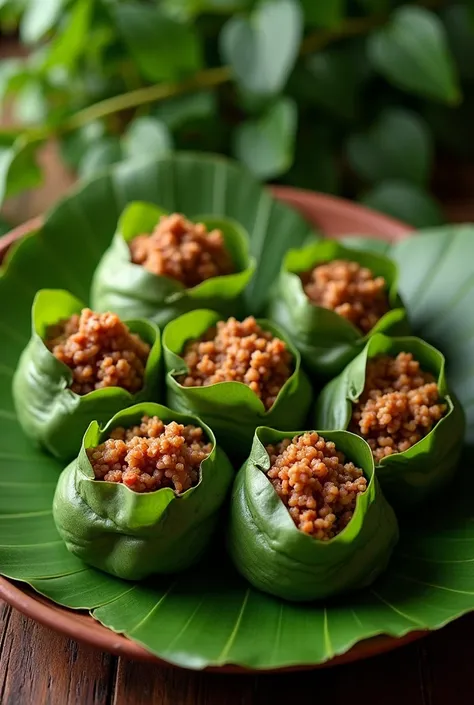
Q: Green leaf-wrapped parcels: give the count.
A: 7